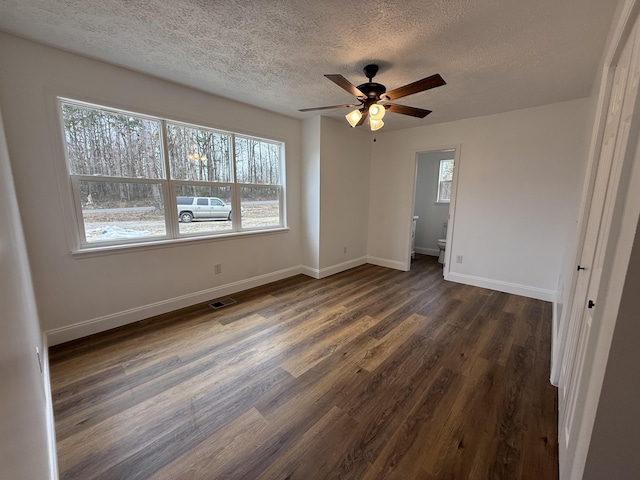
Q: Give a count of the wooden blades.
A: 5